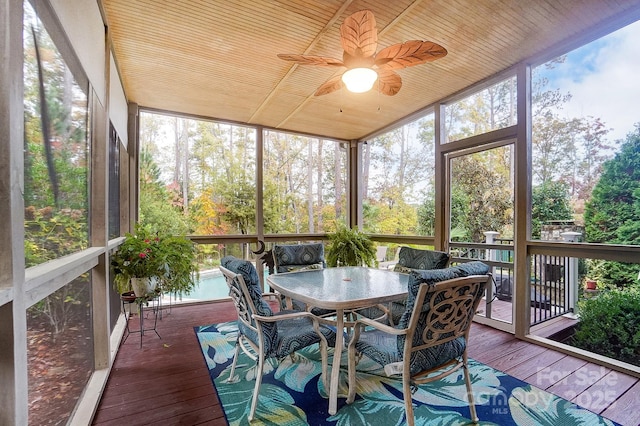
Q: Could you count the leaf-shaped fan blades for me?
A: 5